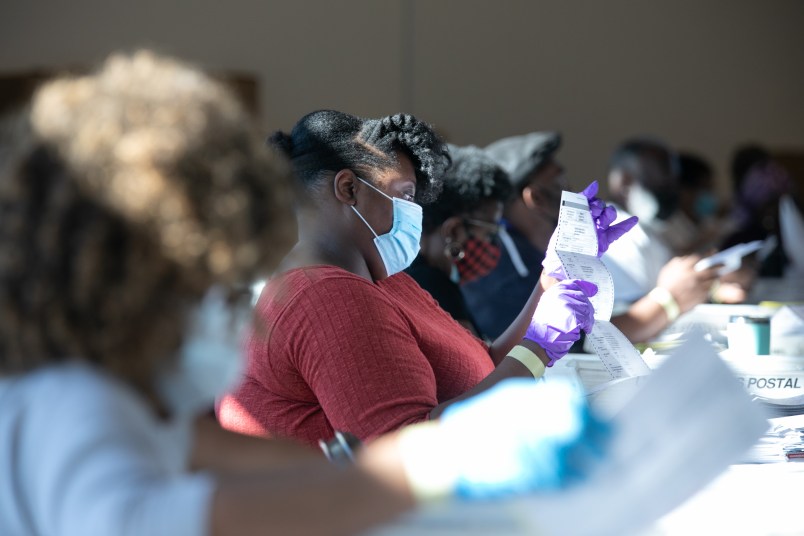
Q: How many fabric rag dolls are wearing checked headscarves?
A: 0